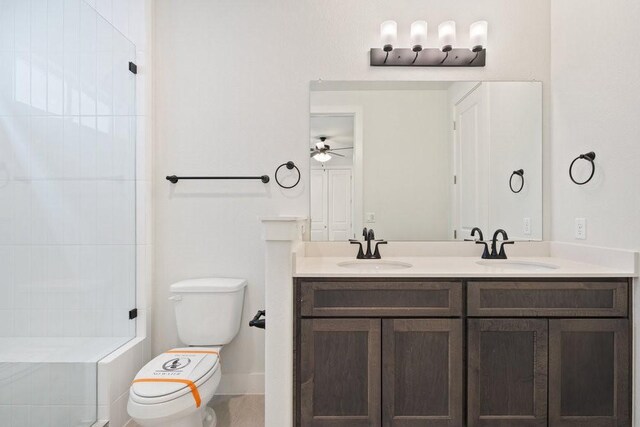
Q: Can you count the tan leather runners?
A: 0